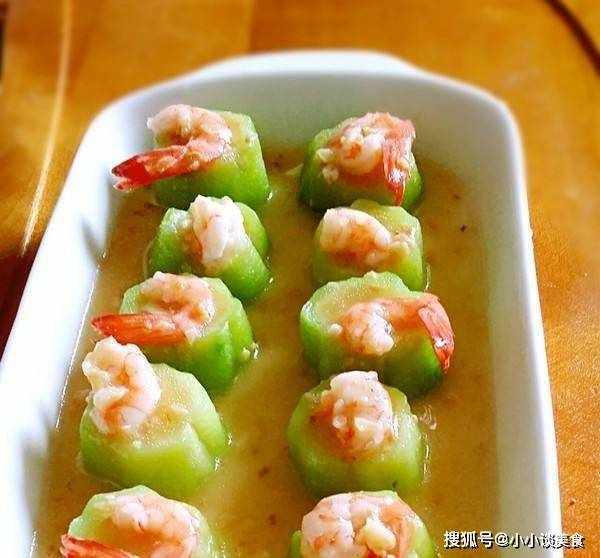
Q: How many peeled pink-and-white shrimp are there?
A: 10